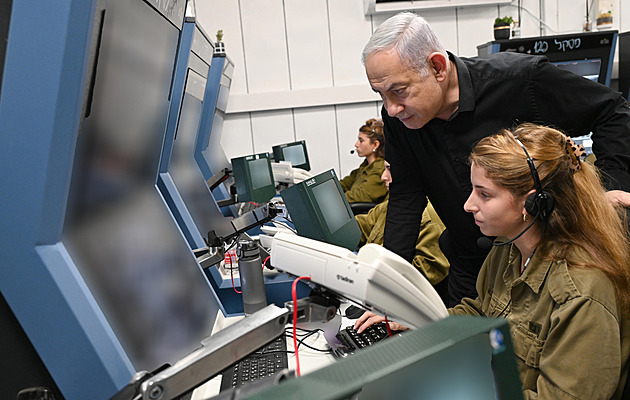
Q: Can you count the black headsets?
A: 2